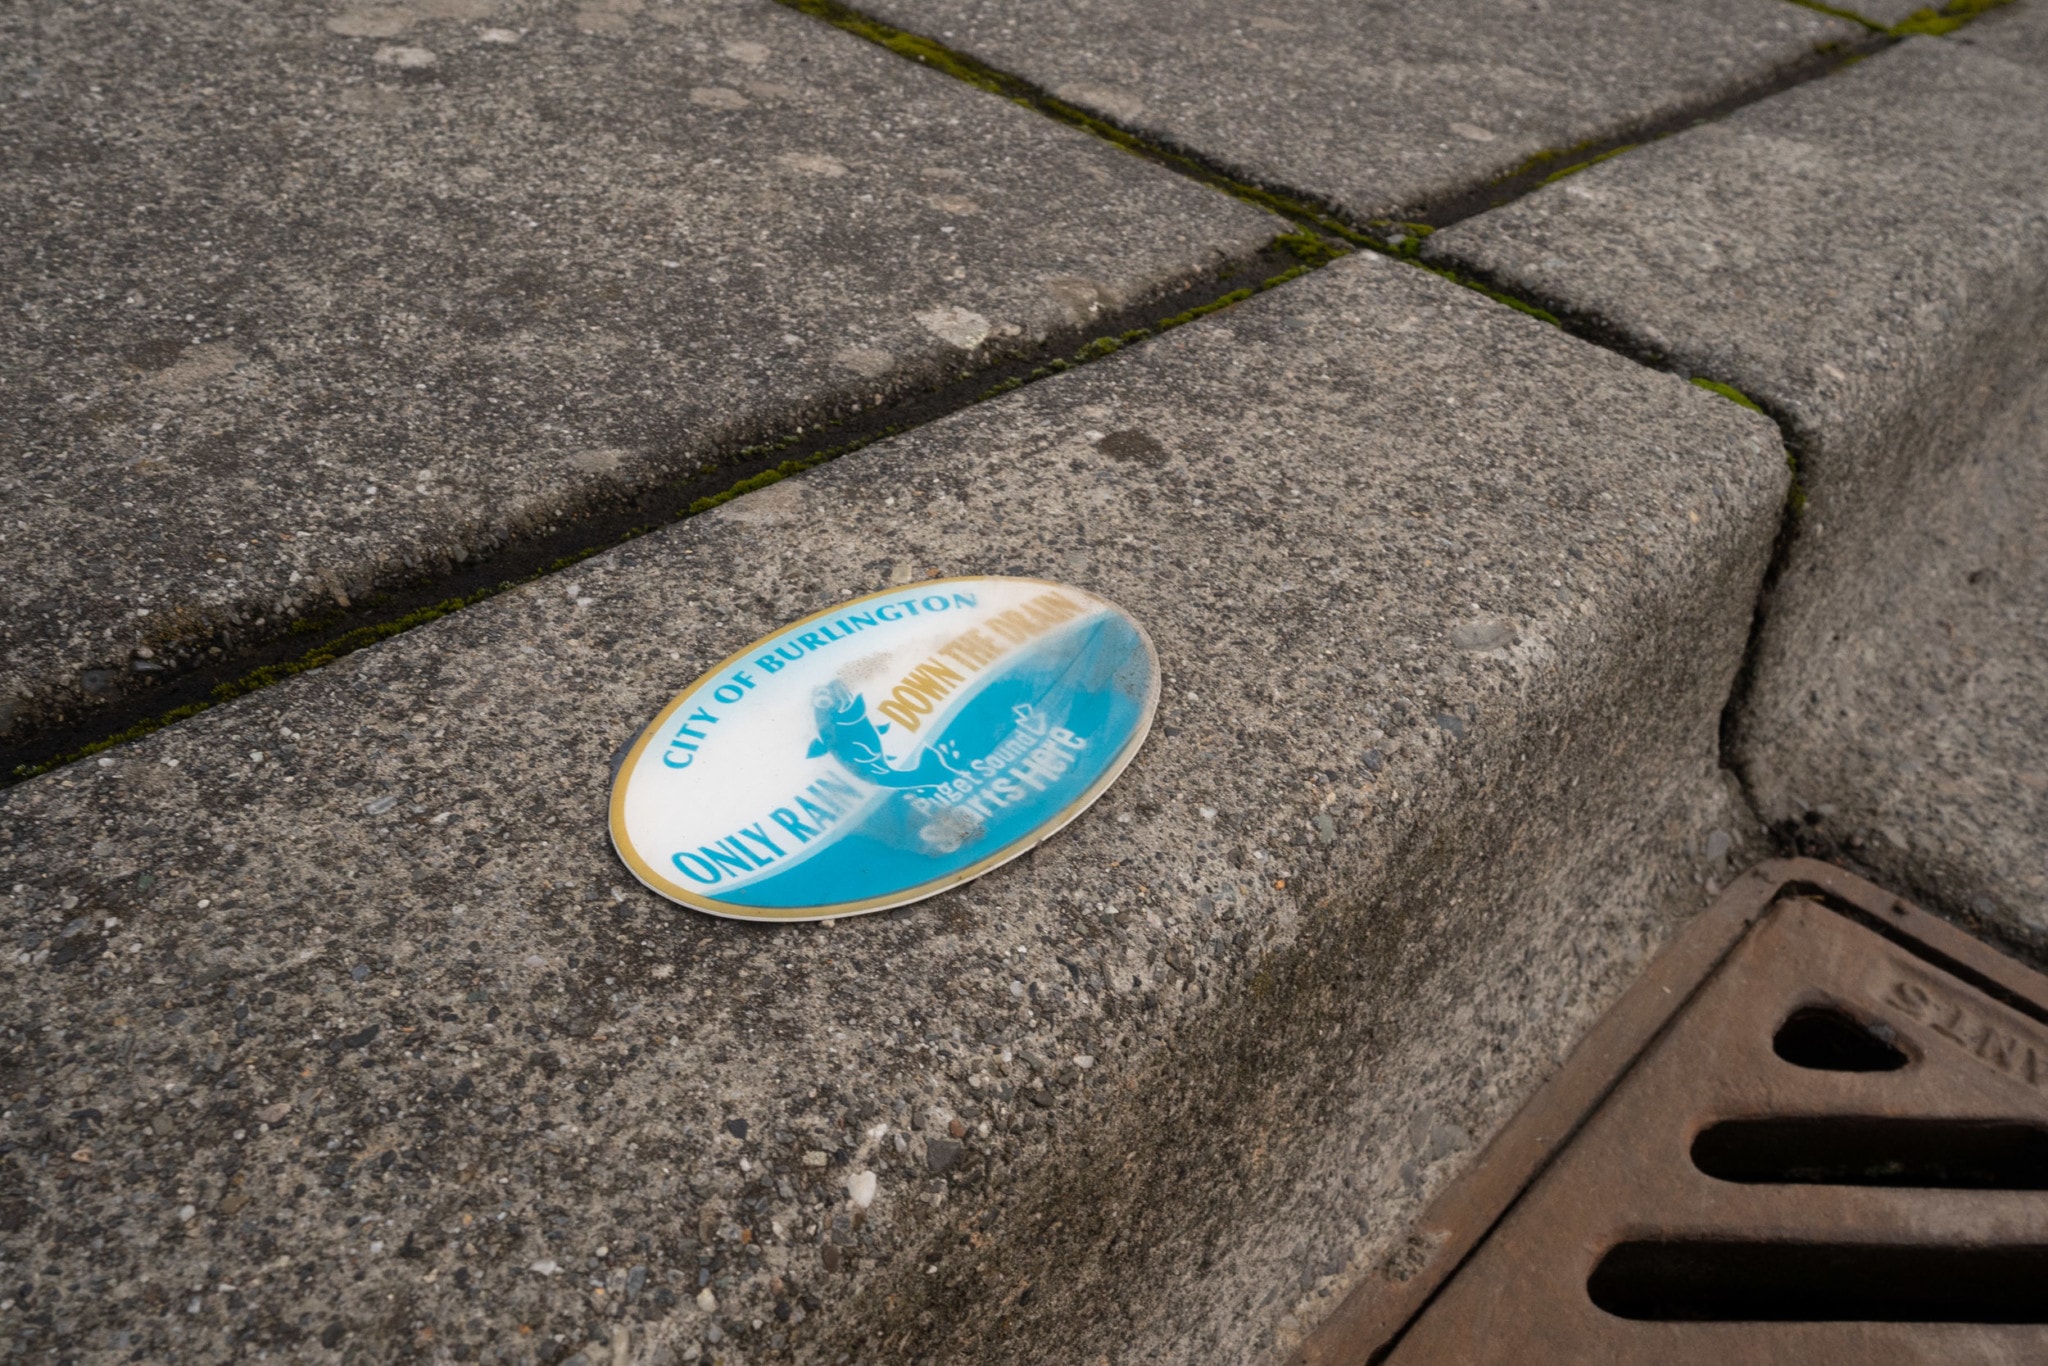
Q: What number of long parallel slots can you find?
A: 2